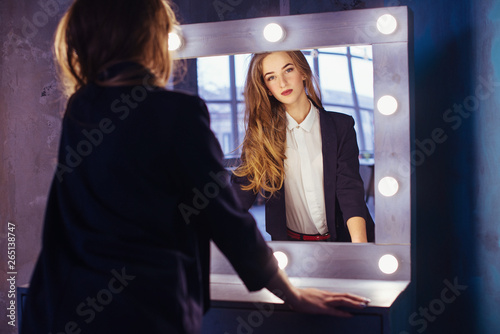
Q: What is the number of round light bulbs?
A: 7